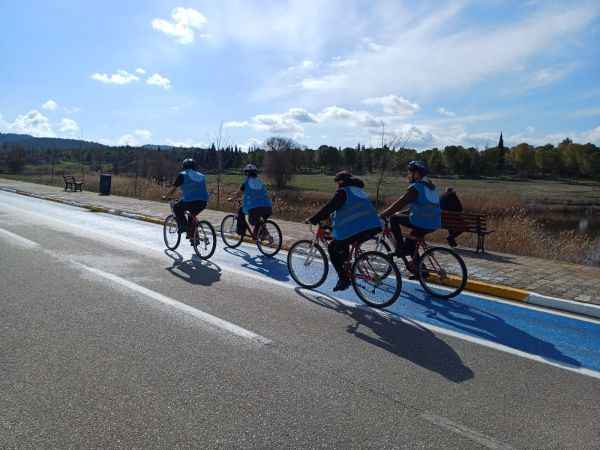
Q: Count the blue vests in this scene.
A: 4